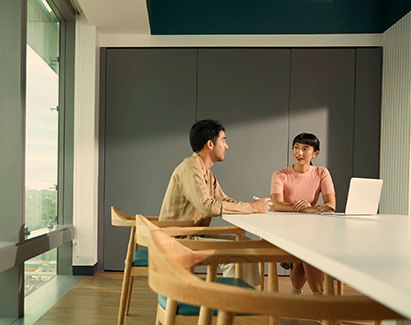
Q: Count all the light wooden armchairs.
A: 3